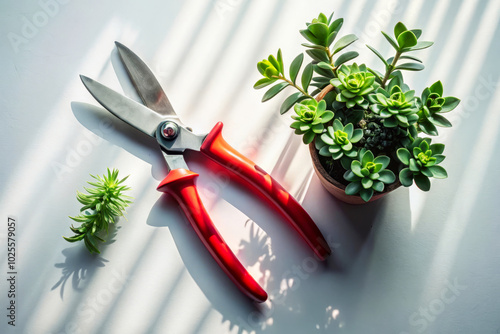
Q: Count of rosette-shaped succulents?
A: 7